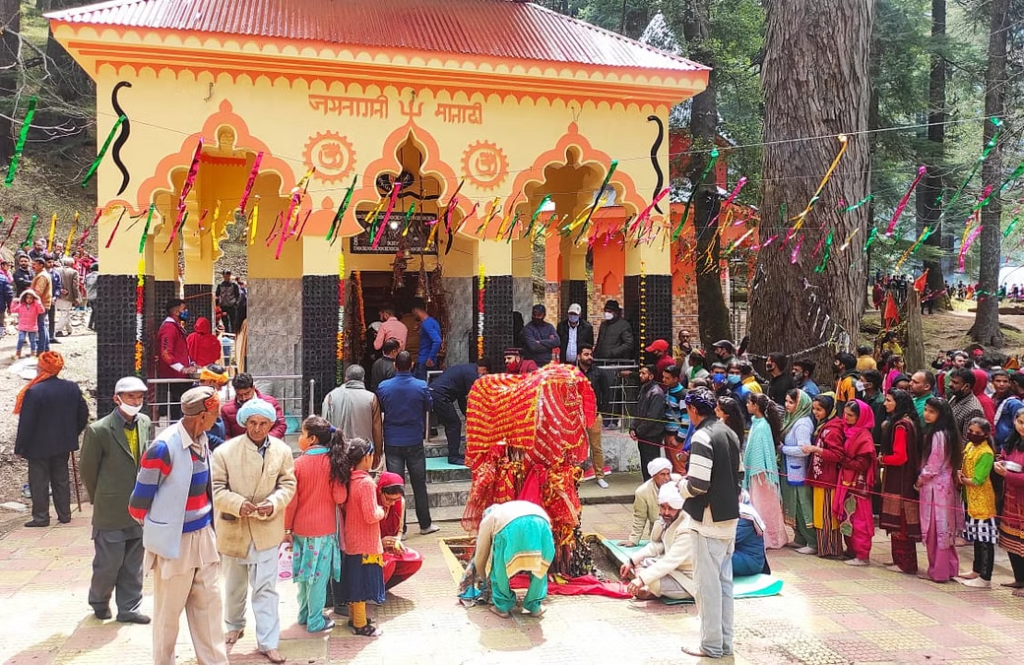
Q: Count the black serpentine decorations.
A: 2